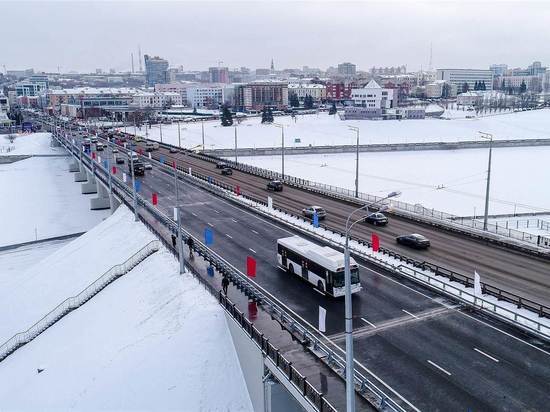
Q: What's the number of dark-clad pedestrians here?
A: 3